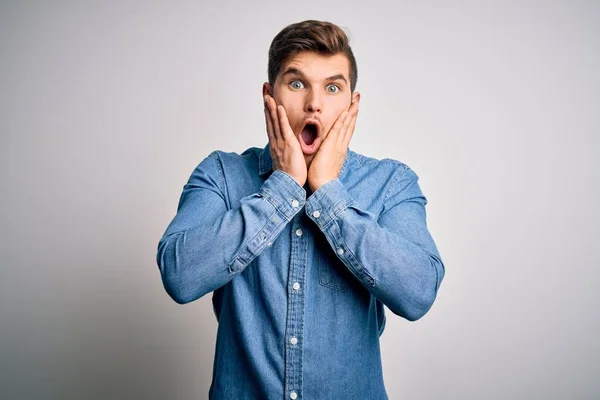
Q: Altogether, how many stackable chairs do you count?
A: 0